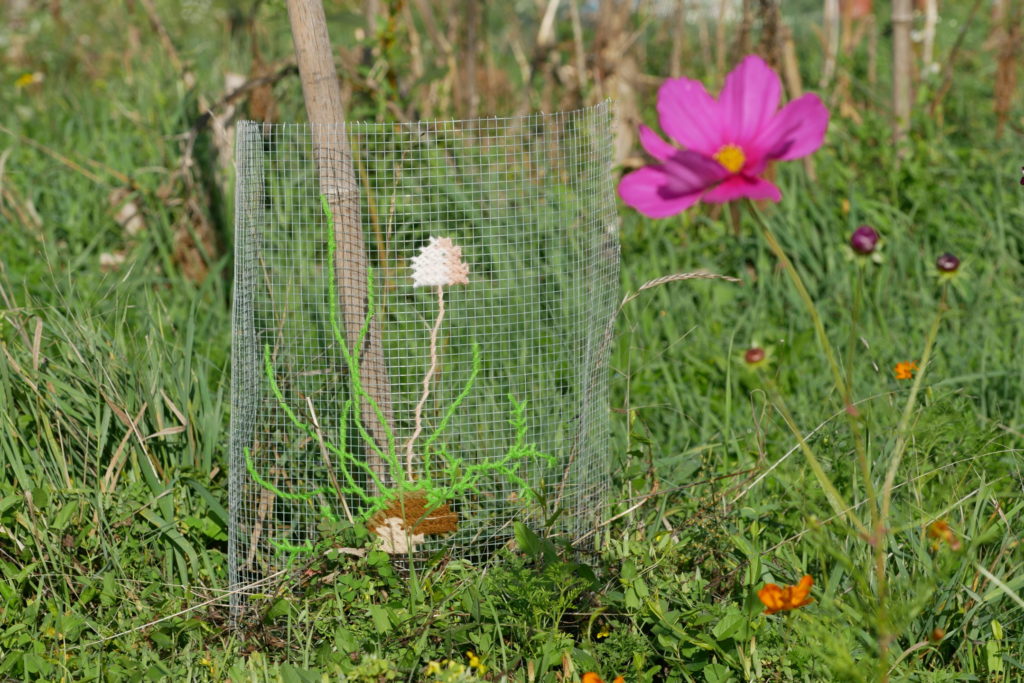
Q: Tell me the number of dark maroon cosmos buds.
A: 3